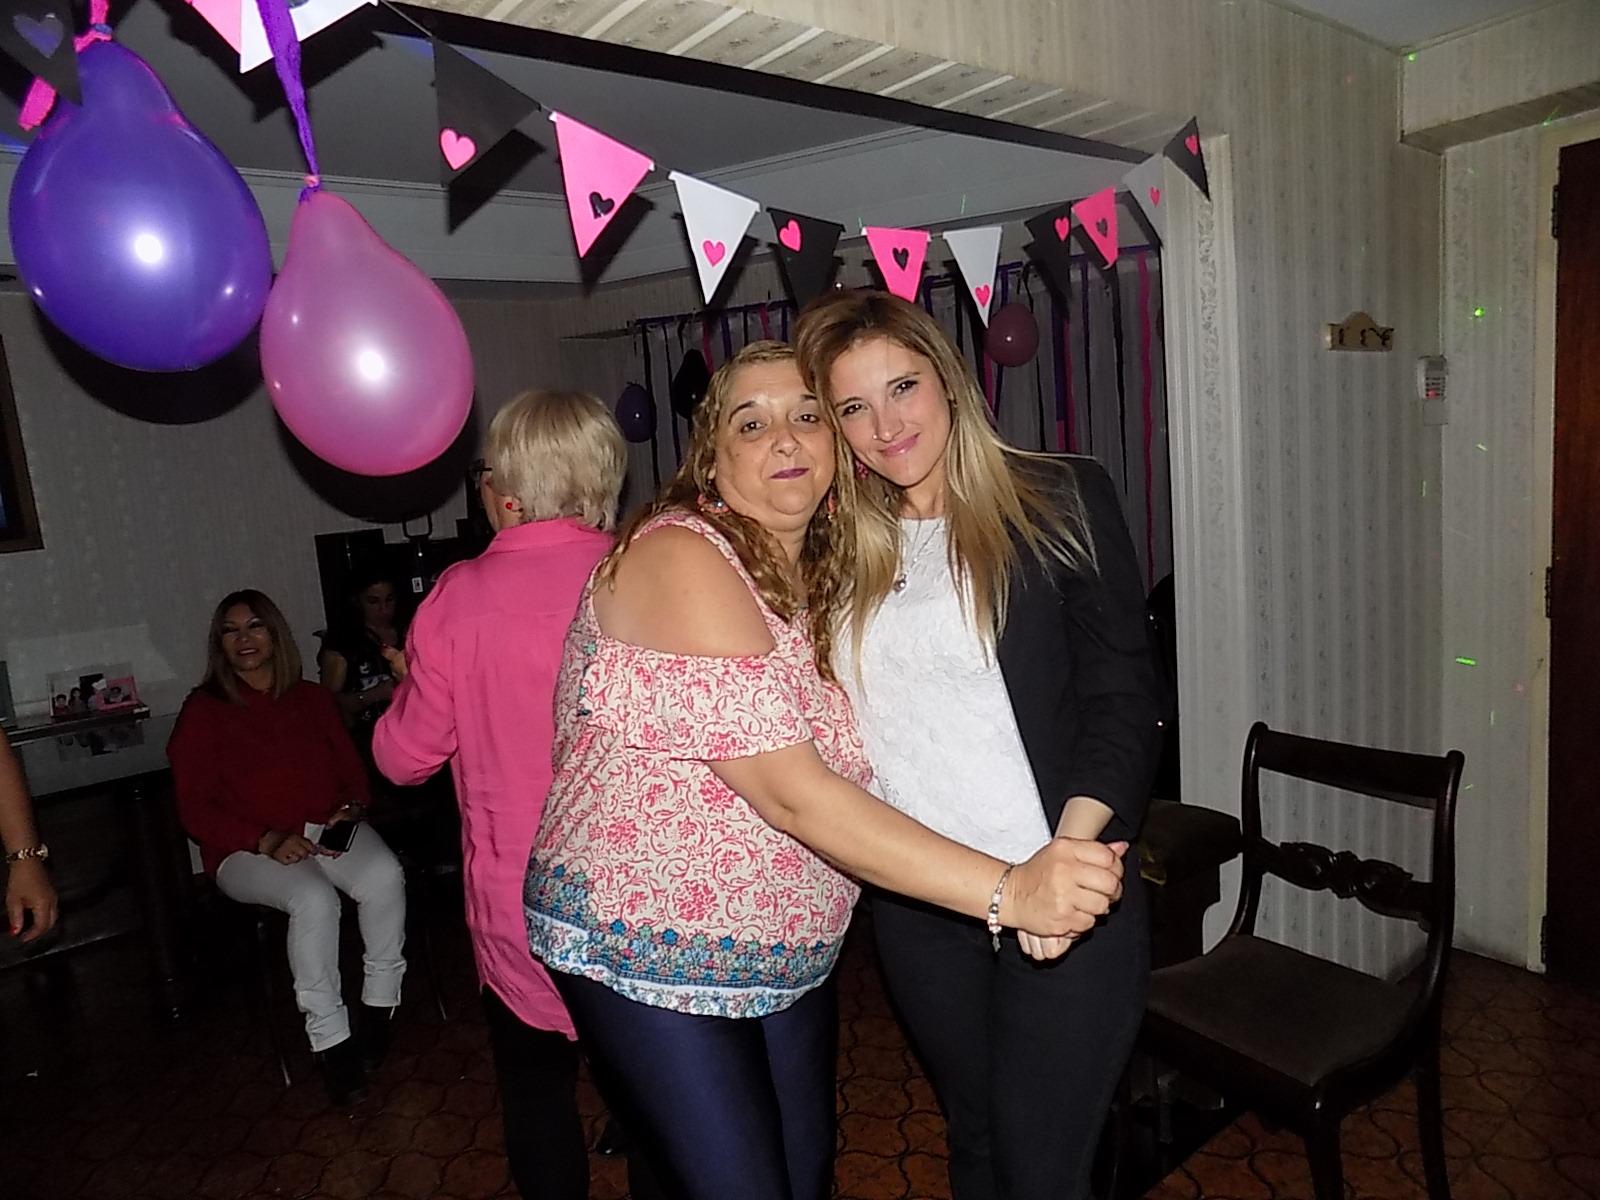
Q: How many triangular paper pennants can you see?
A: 13